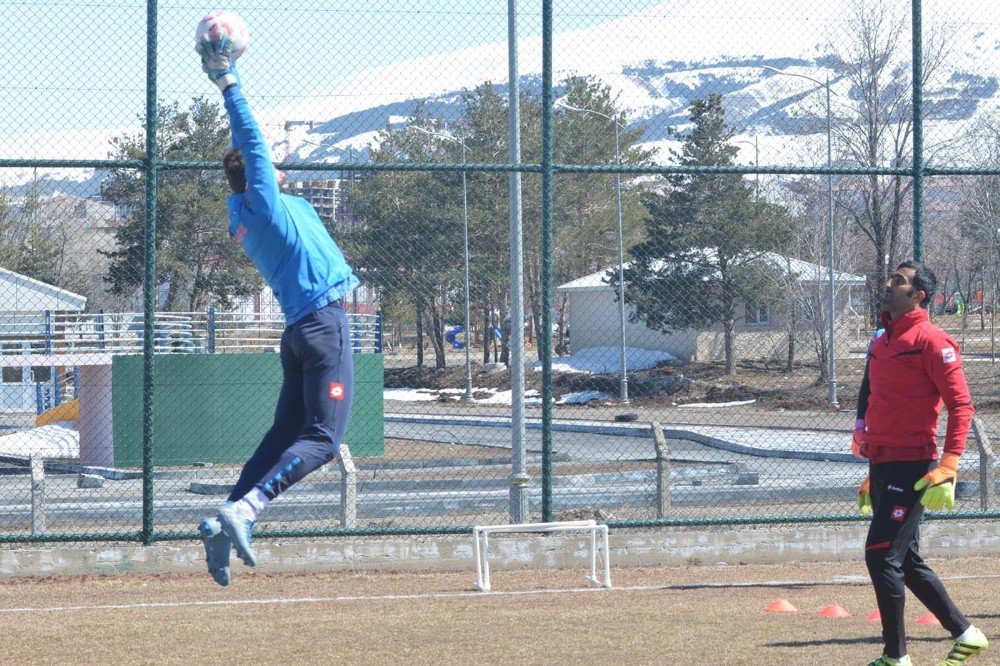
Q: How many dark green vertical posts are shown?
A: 3